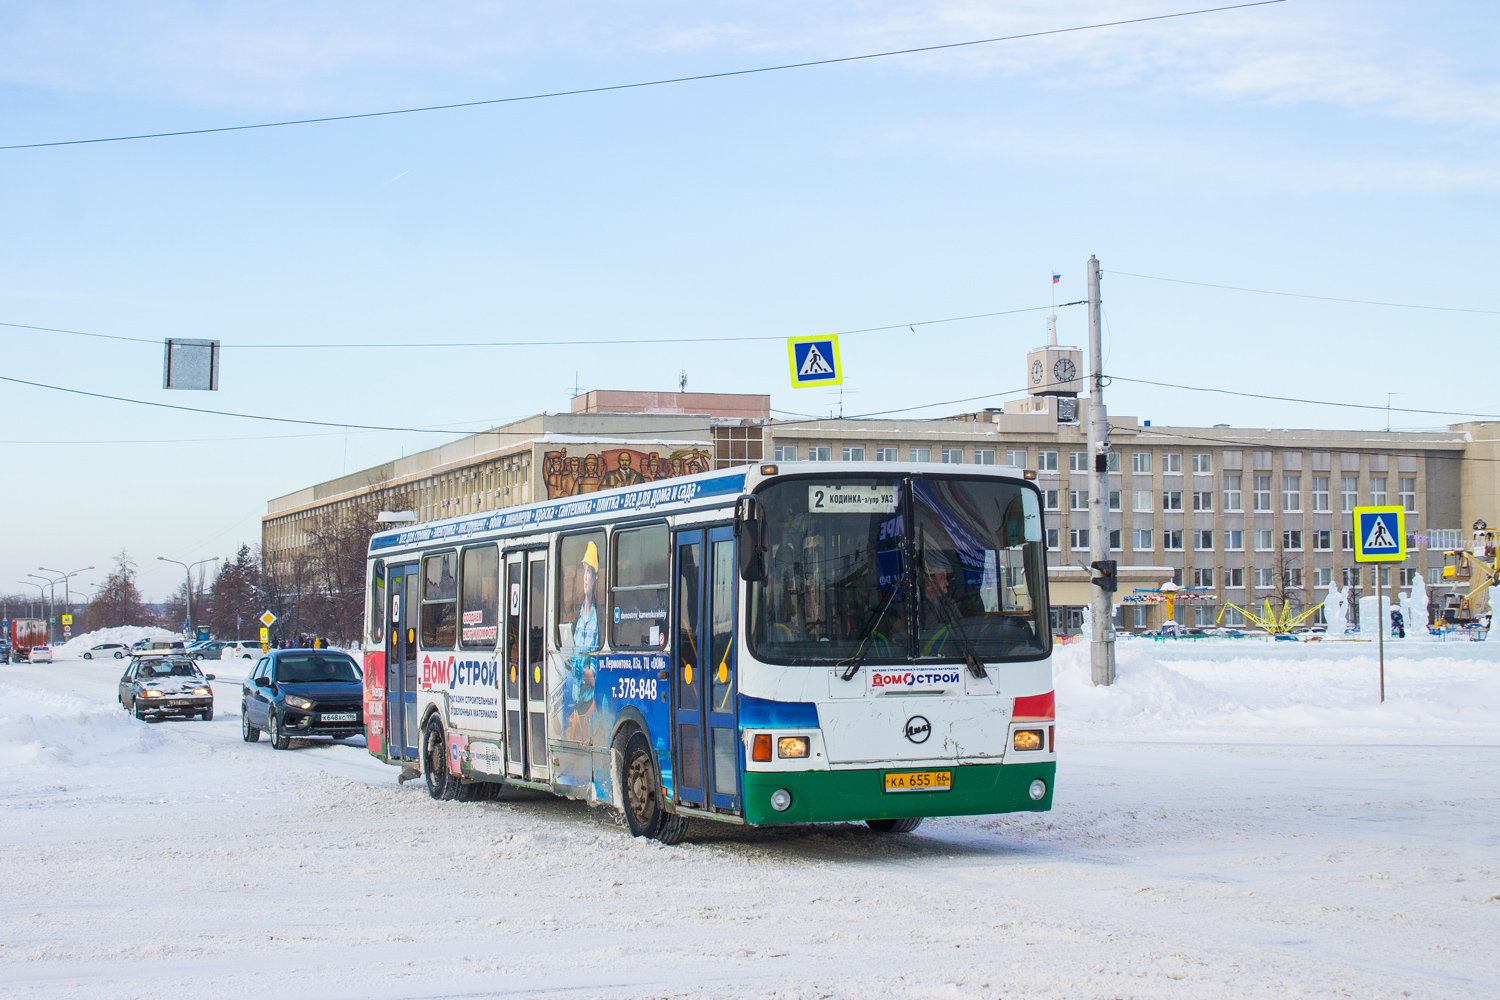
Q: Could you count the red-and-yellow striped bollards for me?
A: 0